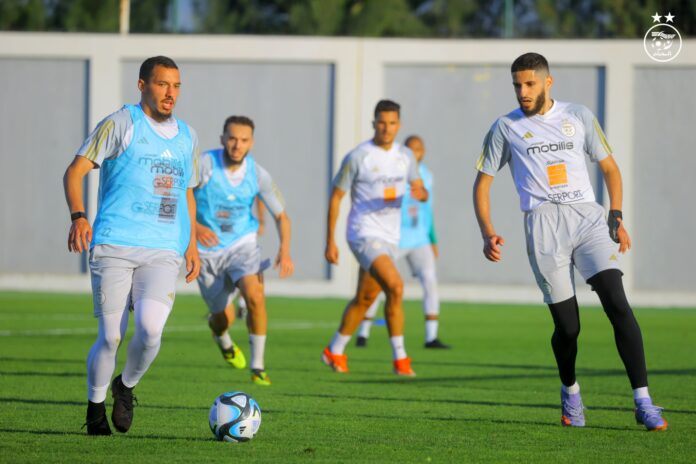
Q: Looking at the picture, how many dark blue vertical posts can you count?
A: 3